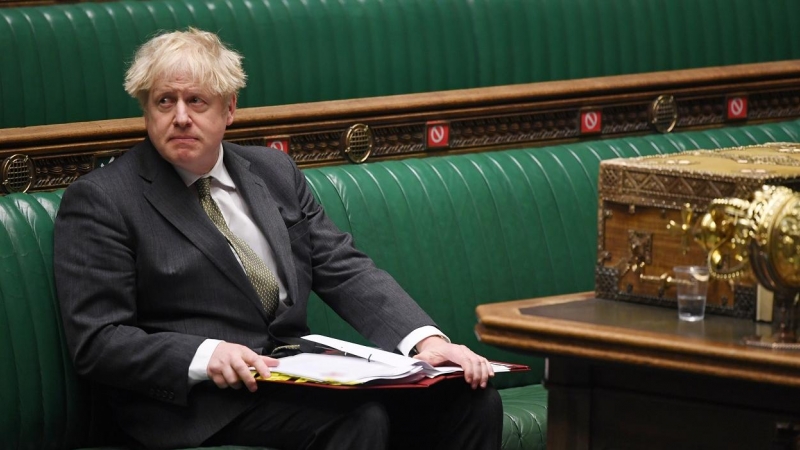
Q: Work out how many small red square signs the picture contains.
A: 4